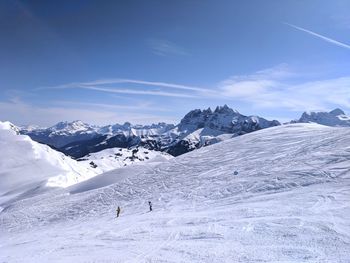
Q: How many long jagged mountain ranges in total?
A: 1